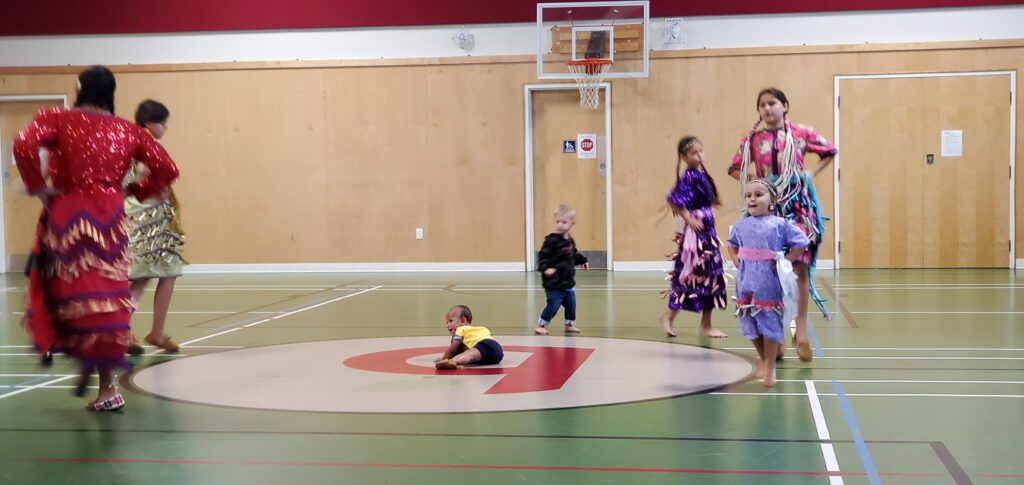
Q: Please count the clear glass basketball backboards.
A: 1